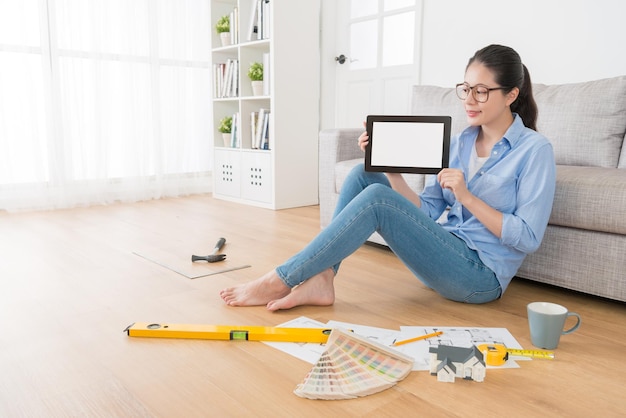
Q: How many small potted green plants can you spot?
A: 3